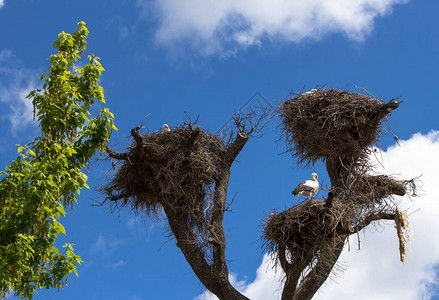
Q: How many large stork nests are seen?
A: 3